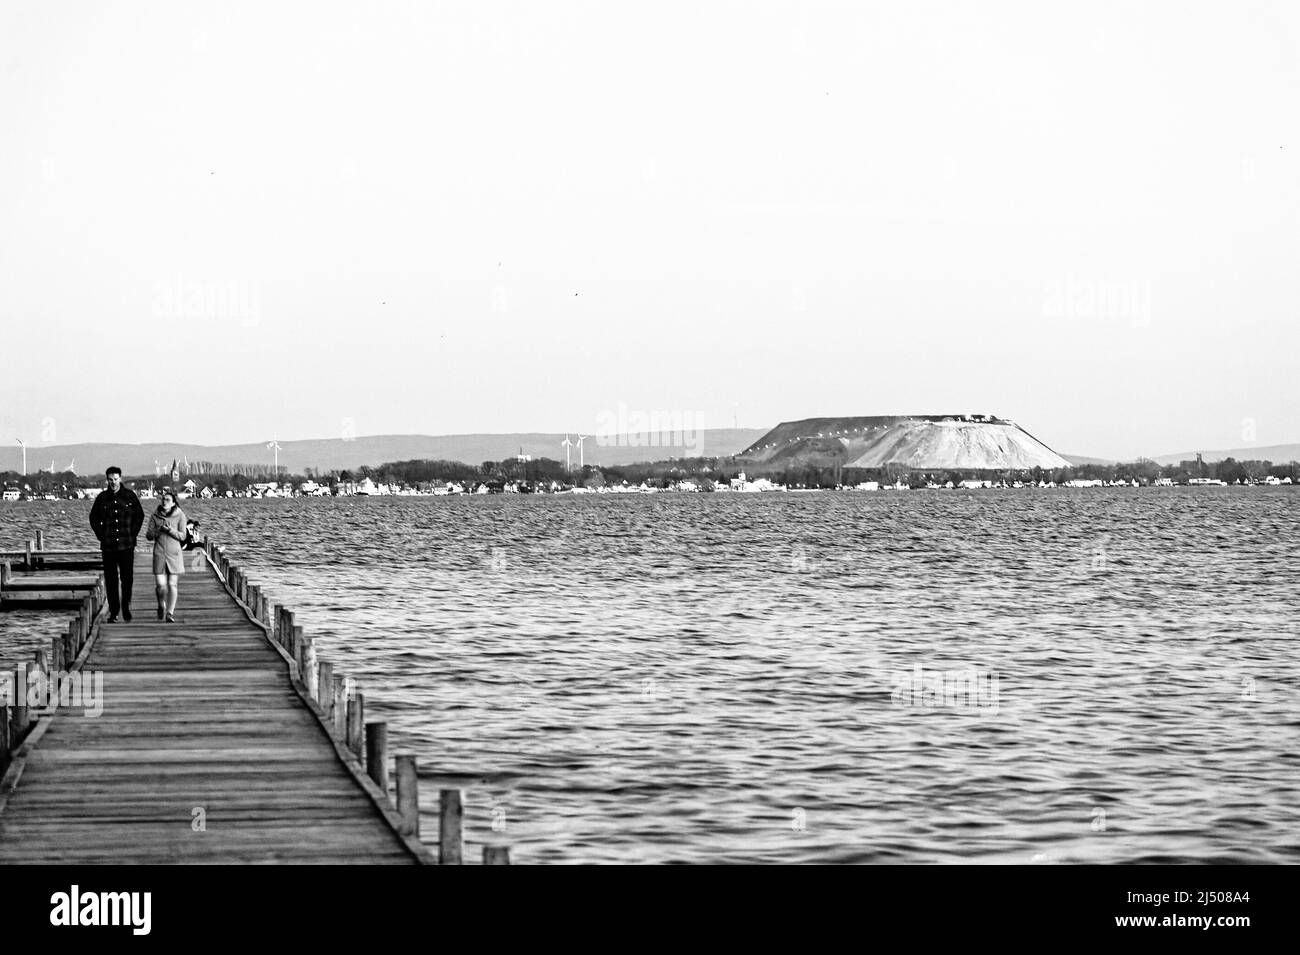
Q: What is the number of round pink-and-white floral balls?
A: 0